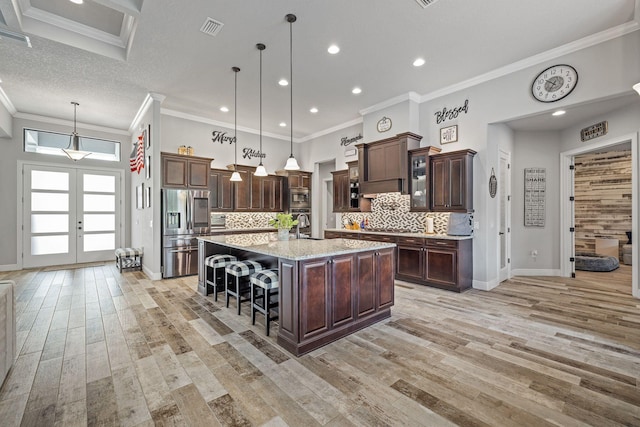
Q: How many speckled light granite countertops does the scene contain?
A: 3